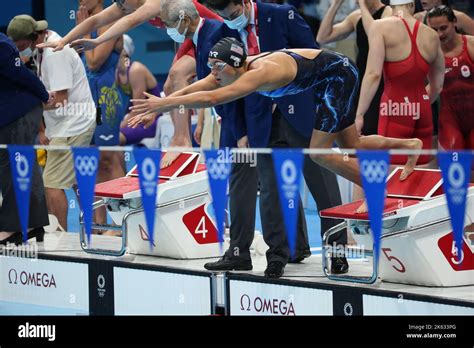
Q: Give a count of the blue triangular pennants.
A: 7